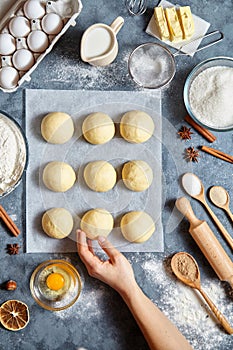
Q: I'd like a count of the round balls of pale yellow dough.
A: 9